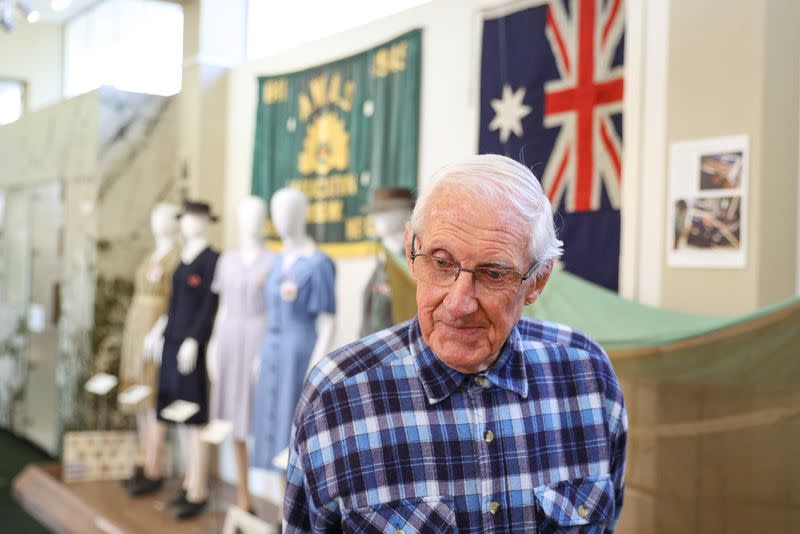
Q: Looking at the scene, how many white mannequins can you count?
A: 5